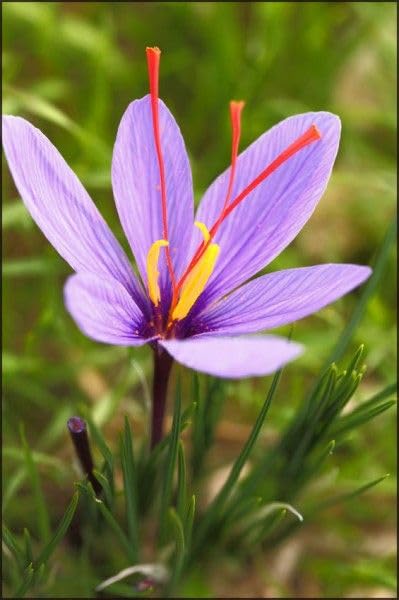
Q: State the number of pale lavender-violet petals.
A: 6